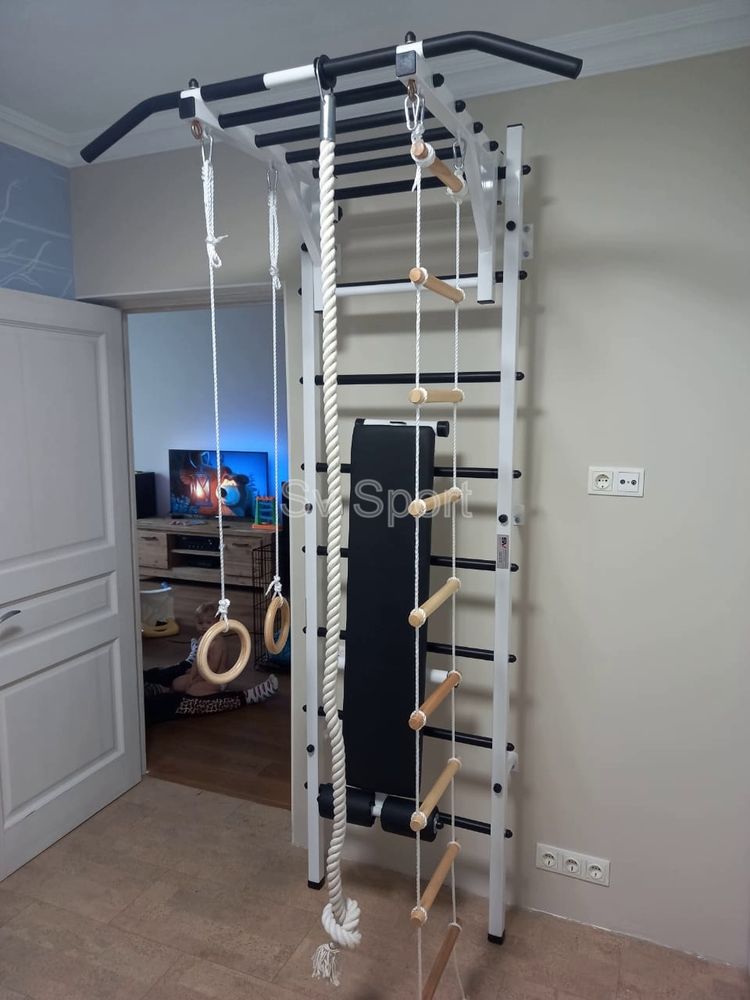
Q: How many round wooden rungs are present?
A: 9